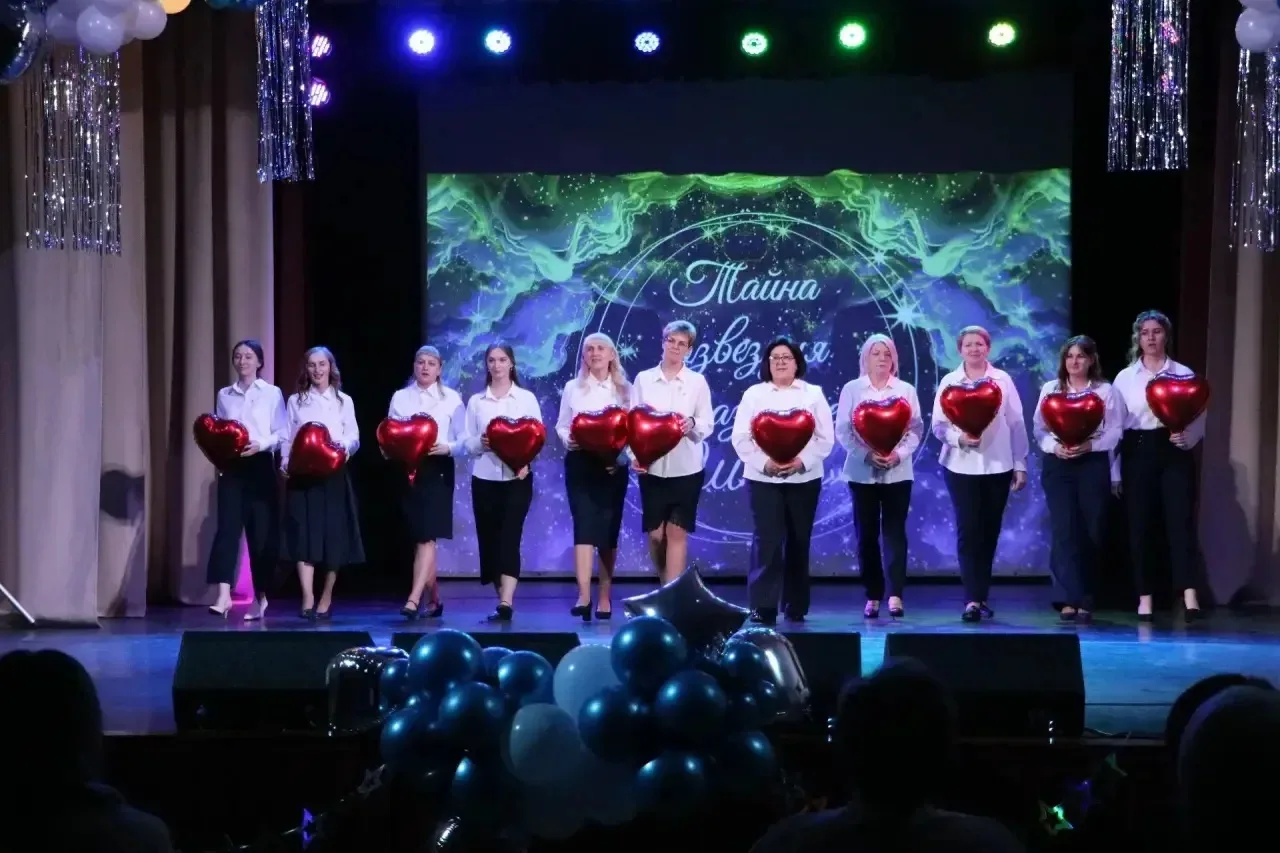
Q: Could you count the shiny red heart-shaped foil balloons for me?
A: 11